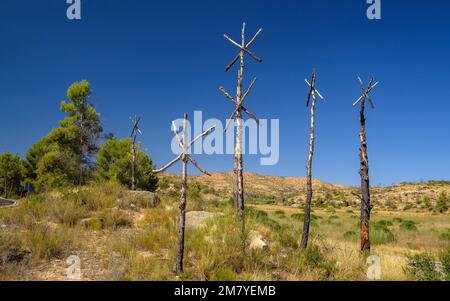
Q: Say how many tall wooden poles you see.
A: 5